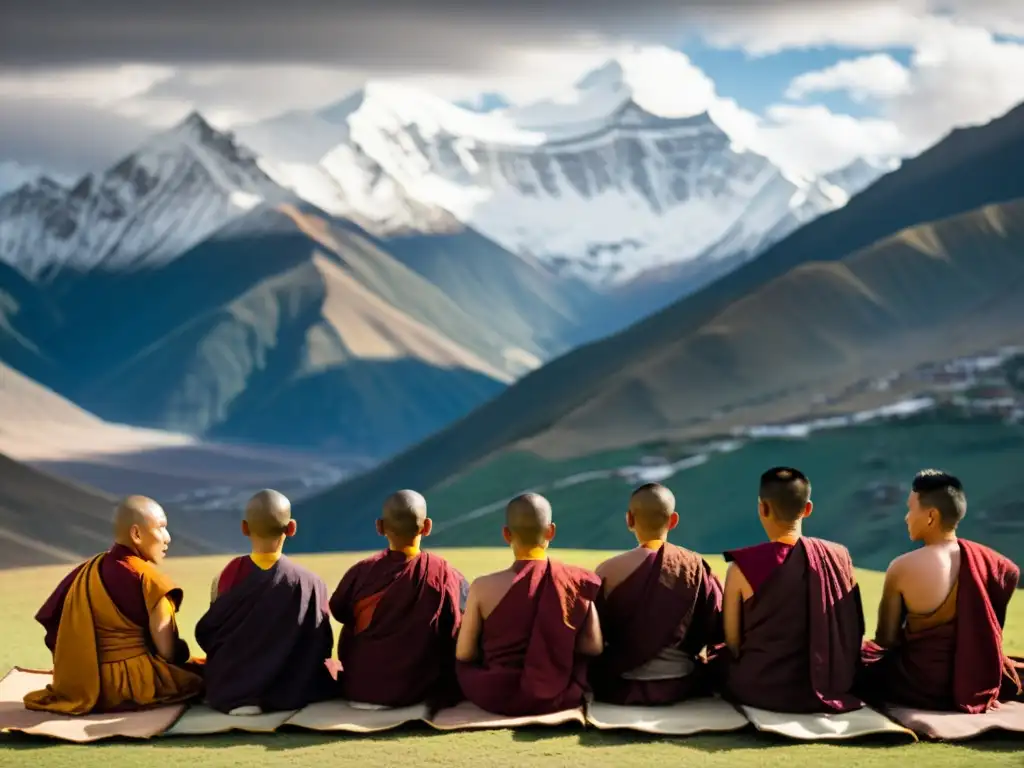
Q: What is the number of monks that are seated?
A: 7